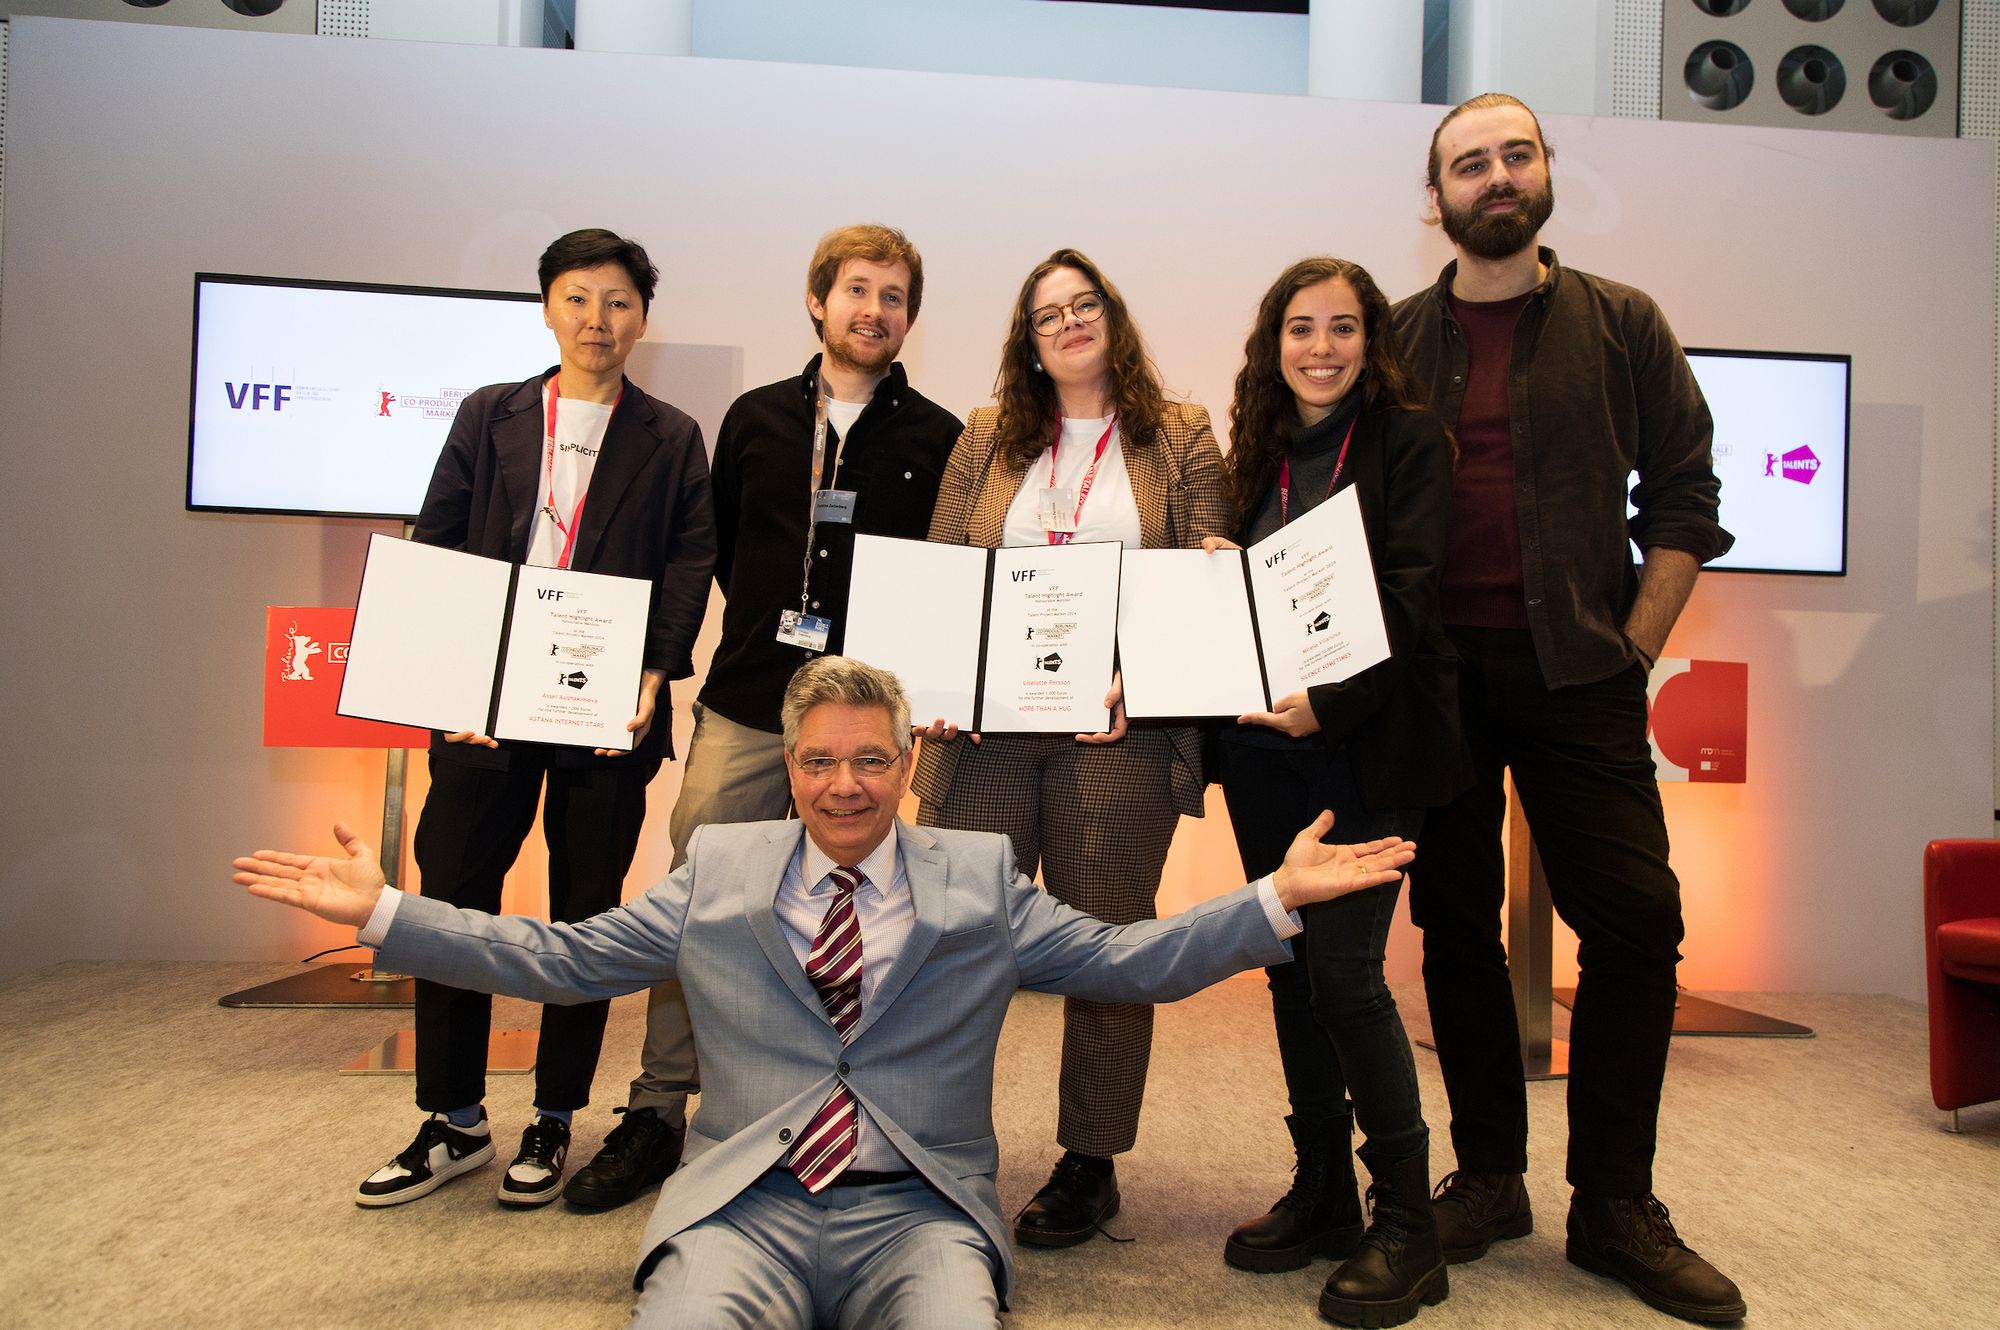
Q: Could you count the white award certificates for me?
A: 3